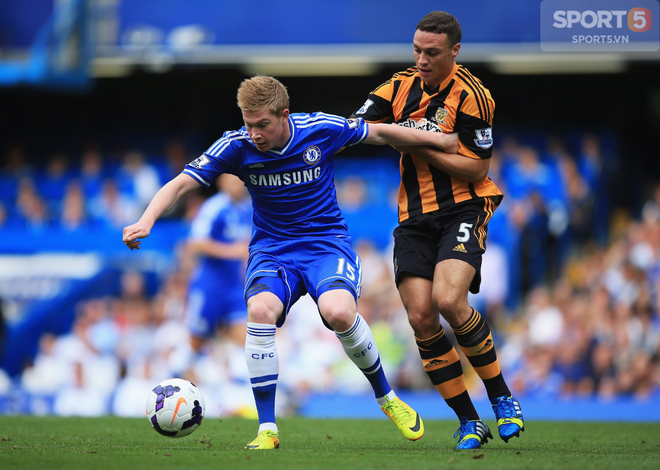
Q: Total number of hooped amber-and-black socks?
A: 2